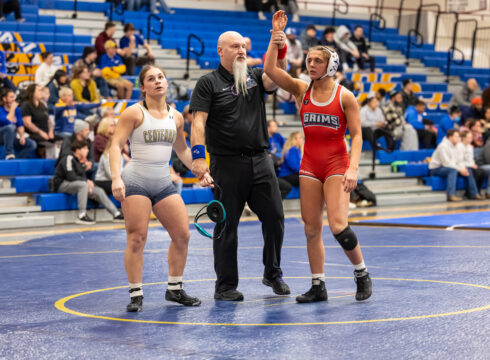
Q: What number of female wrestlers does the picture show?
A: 2